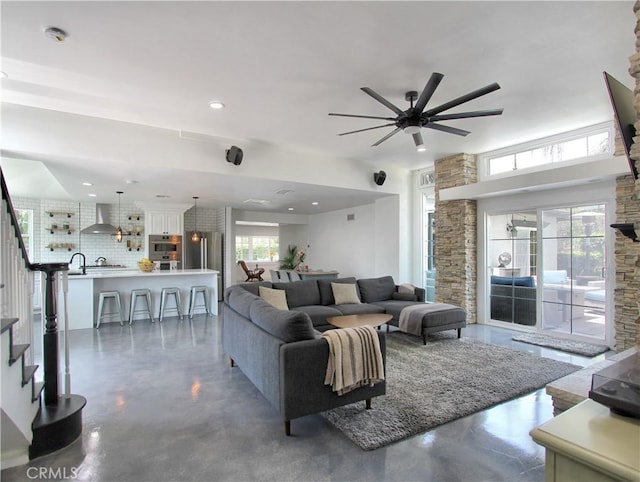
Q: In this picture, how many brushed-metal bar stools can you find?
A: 4